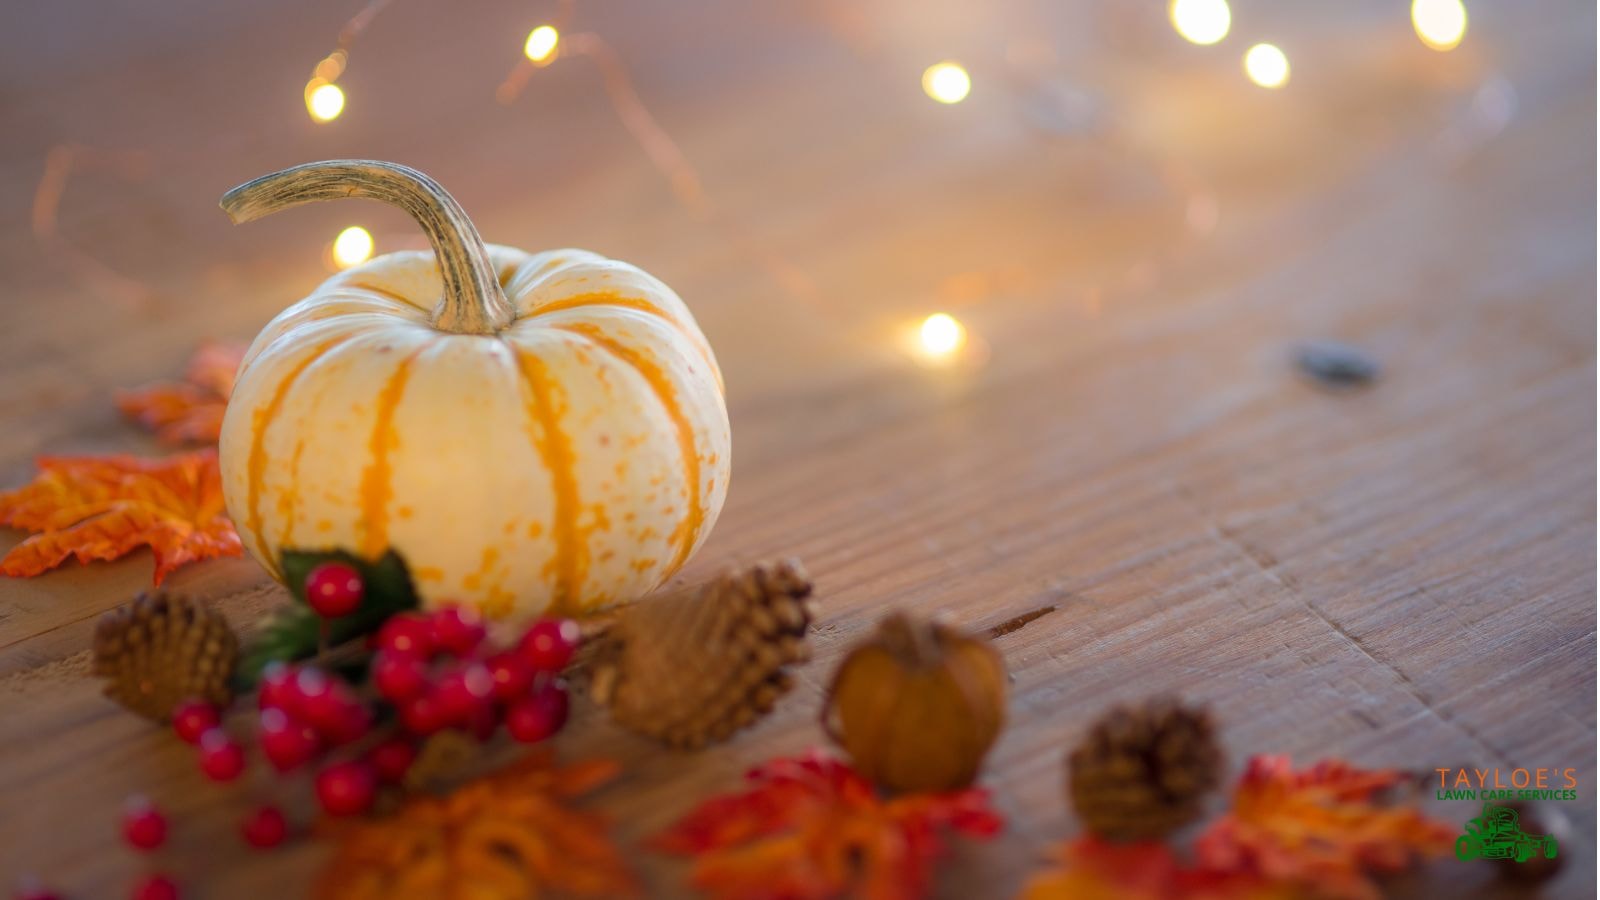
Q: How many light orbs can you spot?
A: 8